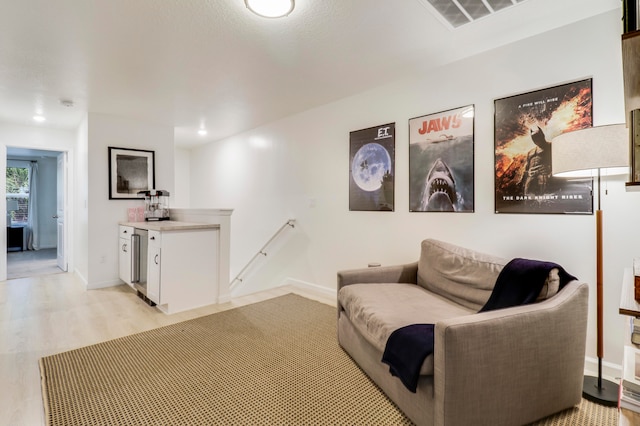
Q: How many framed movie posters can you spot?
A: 3